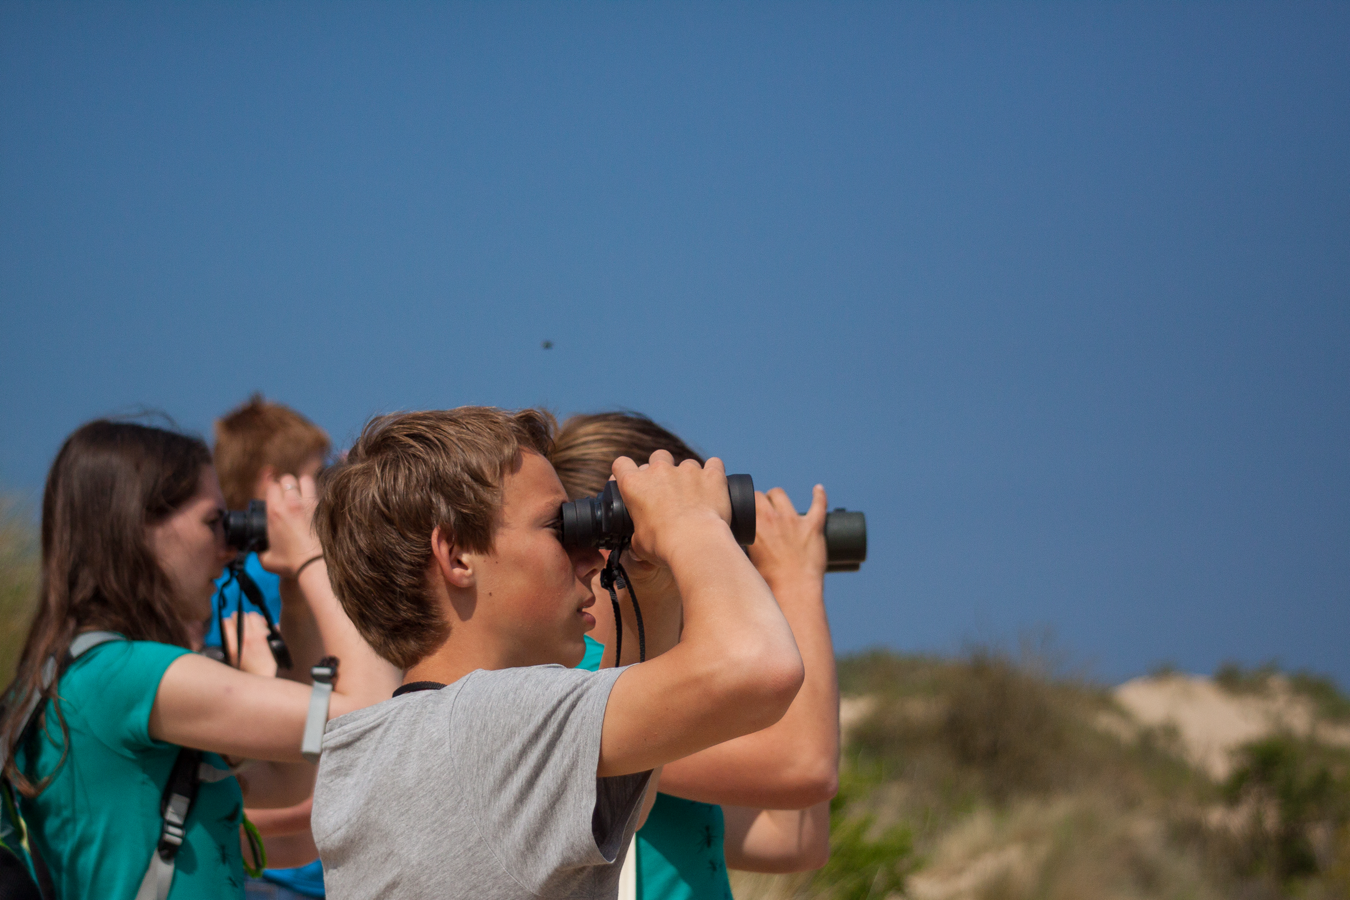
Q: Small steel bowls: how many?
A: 0